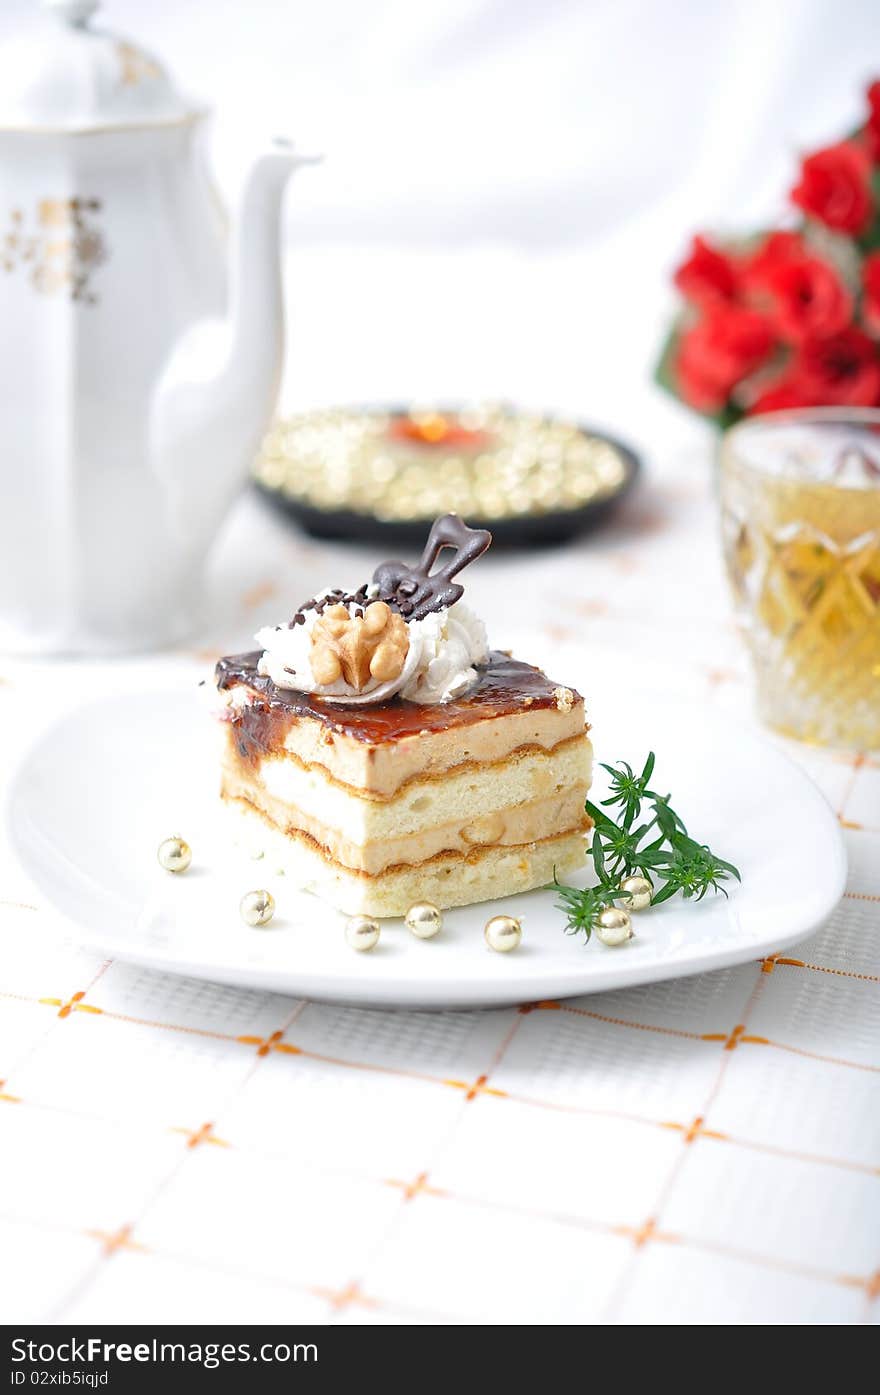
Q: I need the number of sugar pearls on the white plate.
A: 7